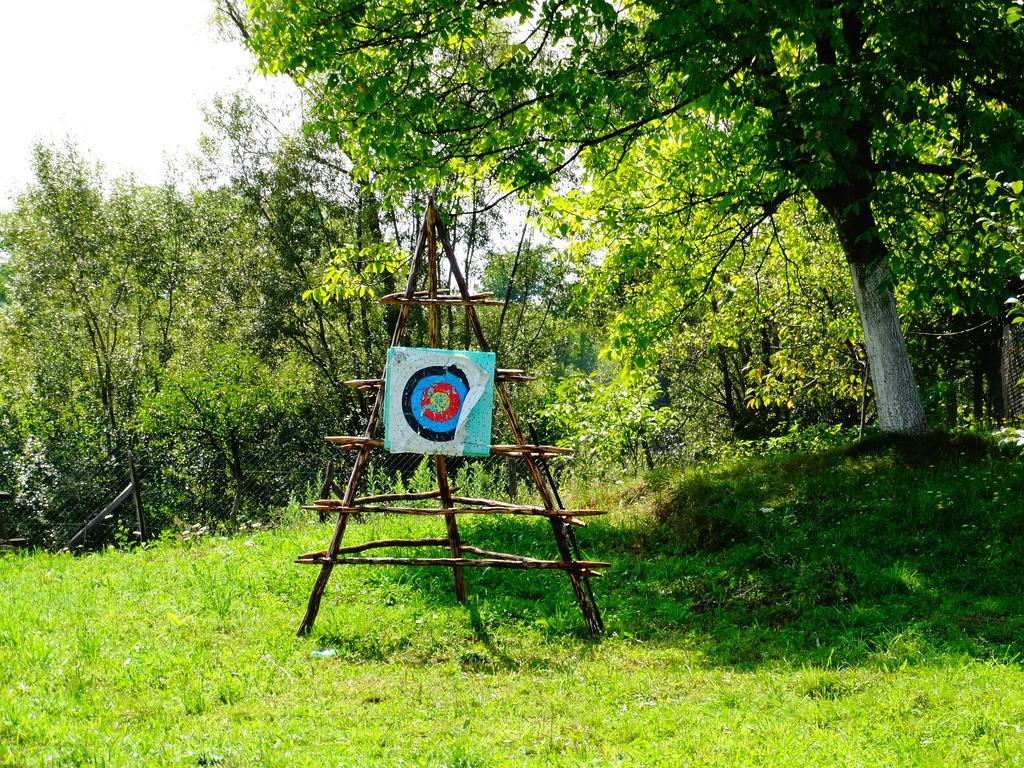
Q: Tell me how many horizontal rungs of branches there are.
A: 5